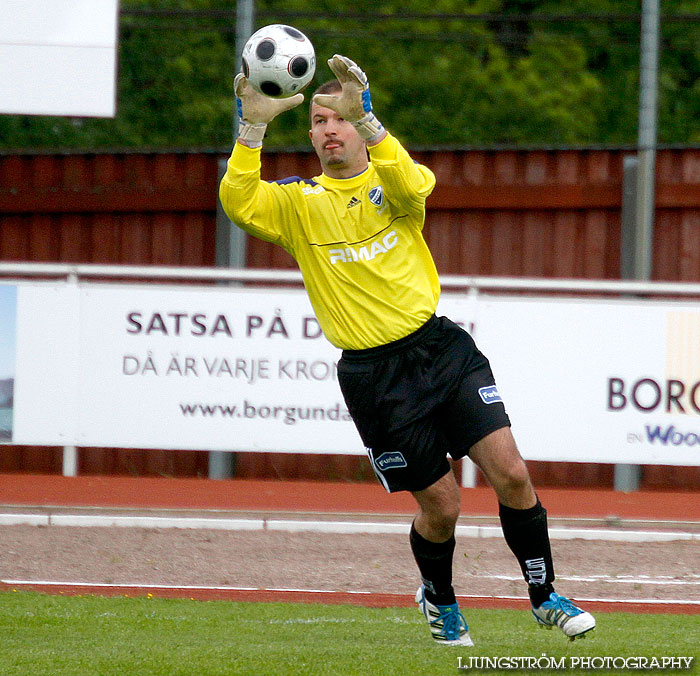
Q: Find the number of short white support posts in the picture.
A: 2